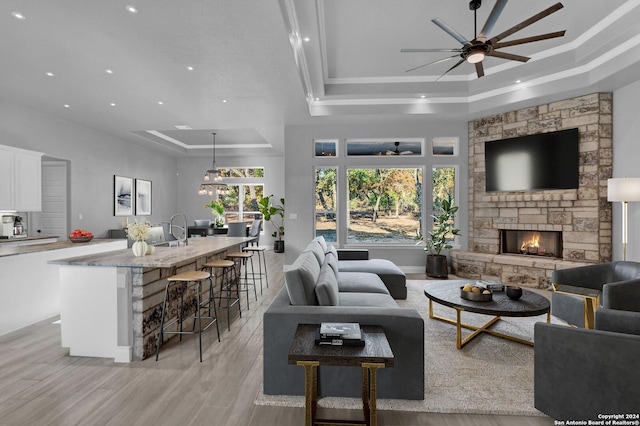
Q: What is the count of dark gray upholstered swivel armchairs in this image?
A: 2